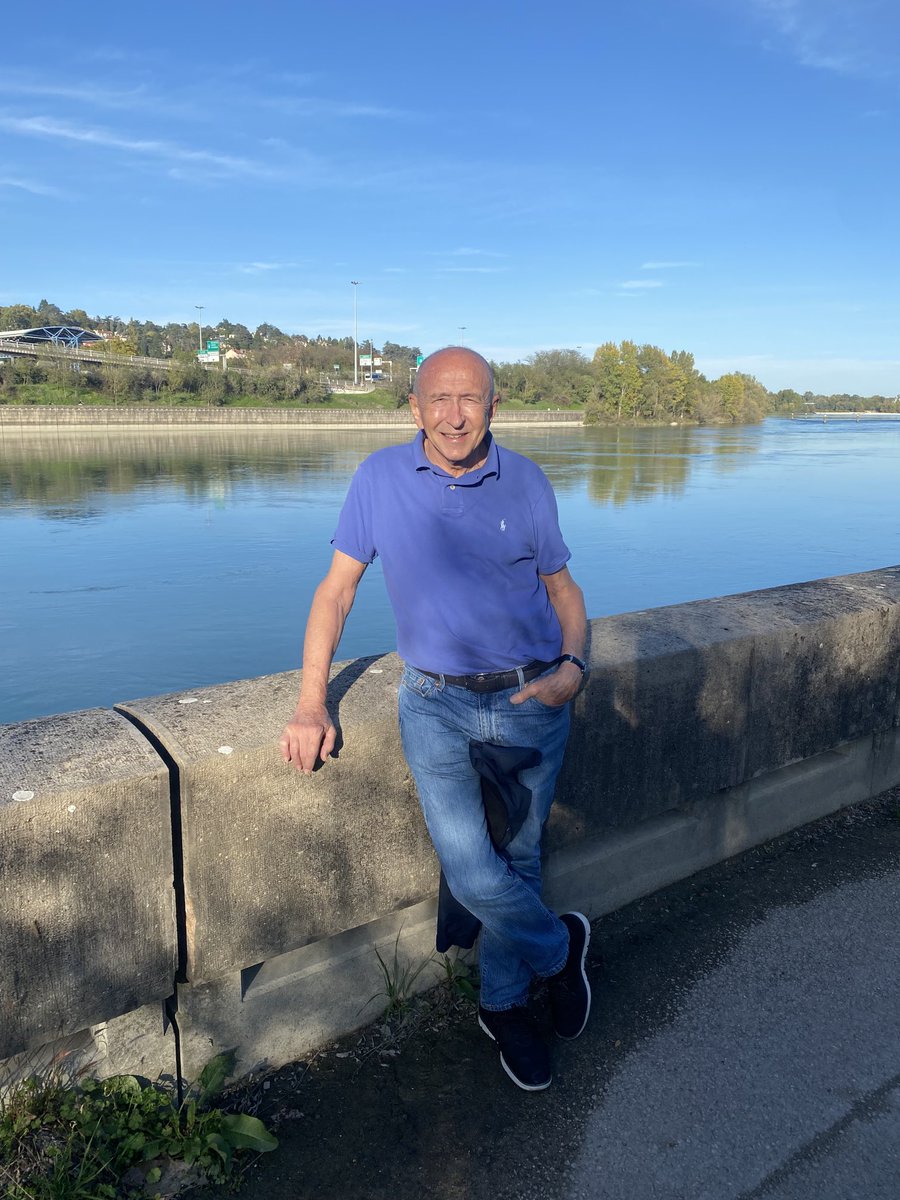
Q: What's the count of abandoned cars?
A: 0